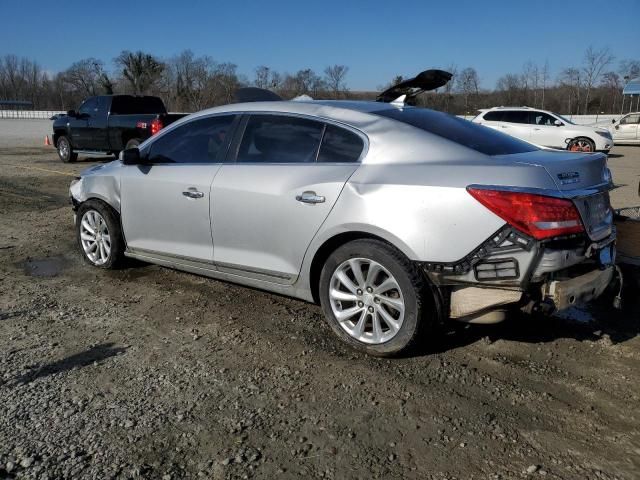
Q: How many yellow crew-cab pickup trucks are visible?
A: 0